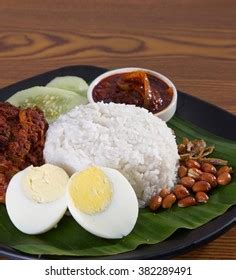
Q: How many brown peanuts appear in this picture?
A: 15